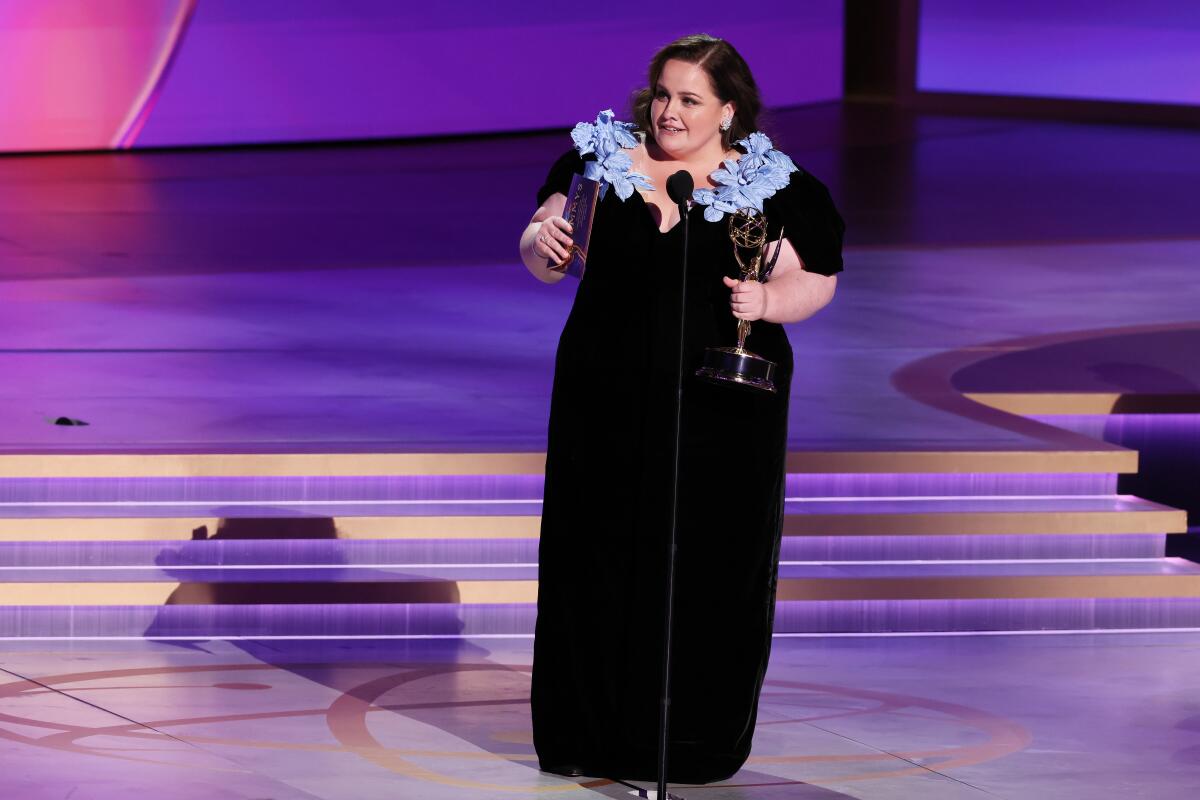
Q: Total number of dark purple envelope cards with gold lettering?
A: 1